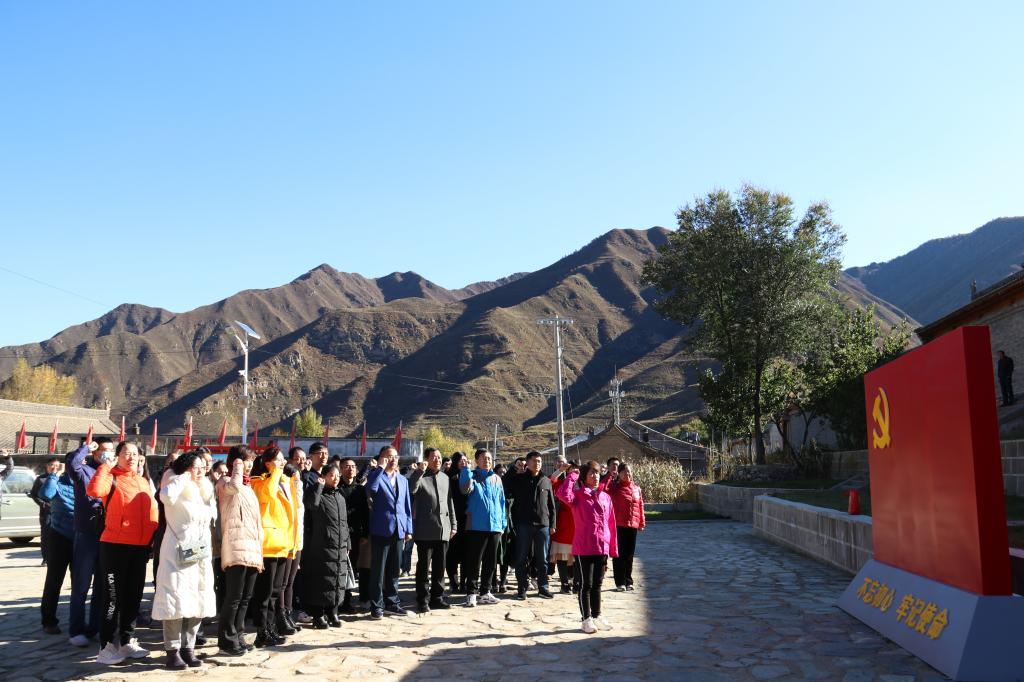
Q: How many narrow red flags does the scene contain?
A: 12